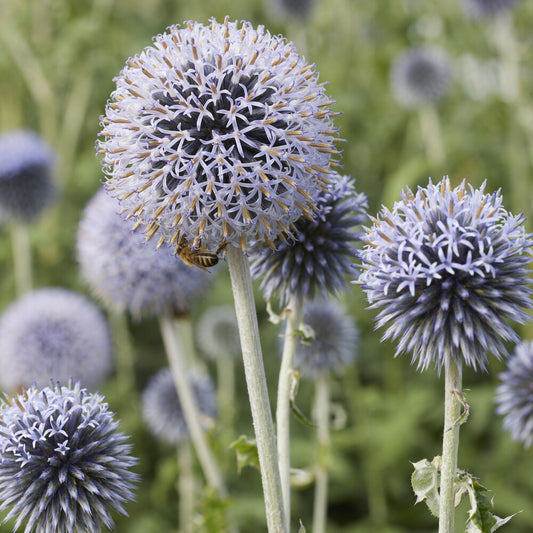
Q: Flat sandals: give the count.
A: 0